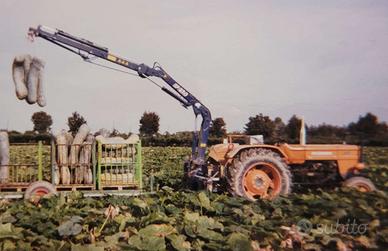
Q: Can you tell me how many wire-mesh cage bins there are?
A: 3